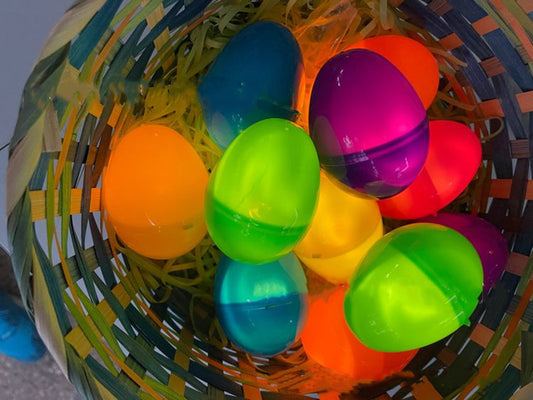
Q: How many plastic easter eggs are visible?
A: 11